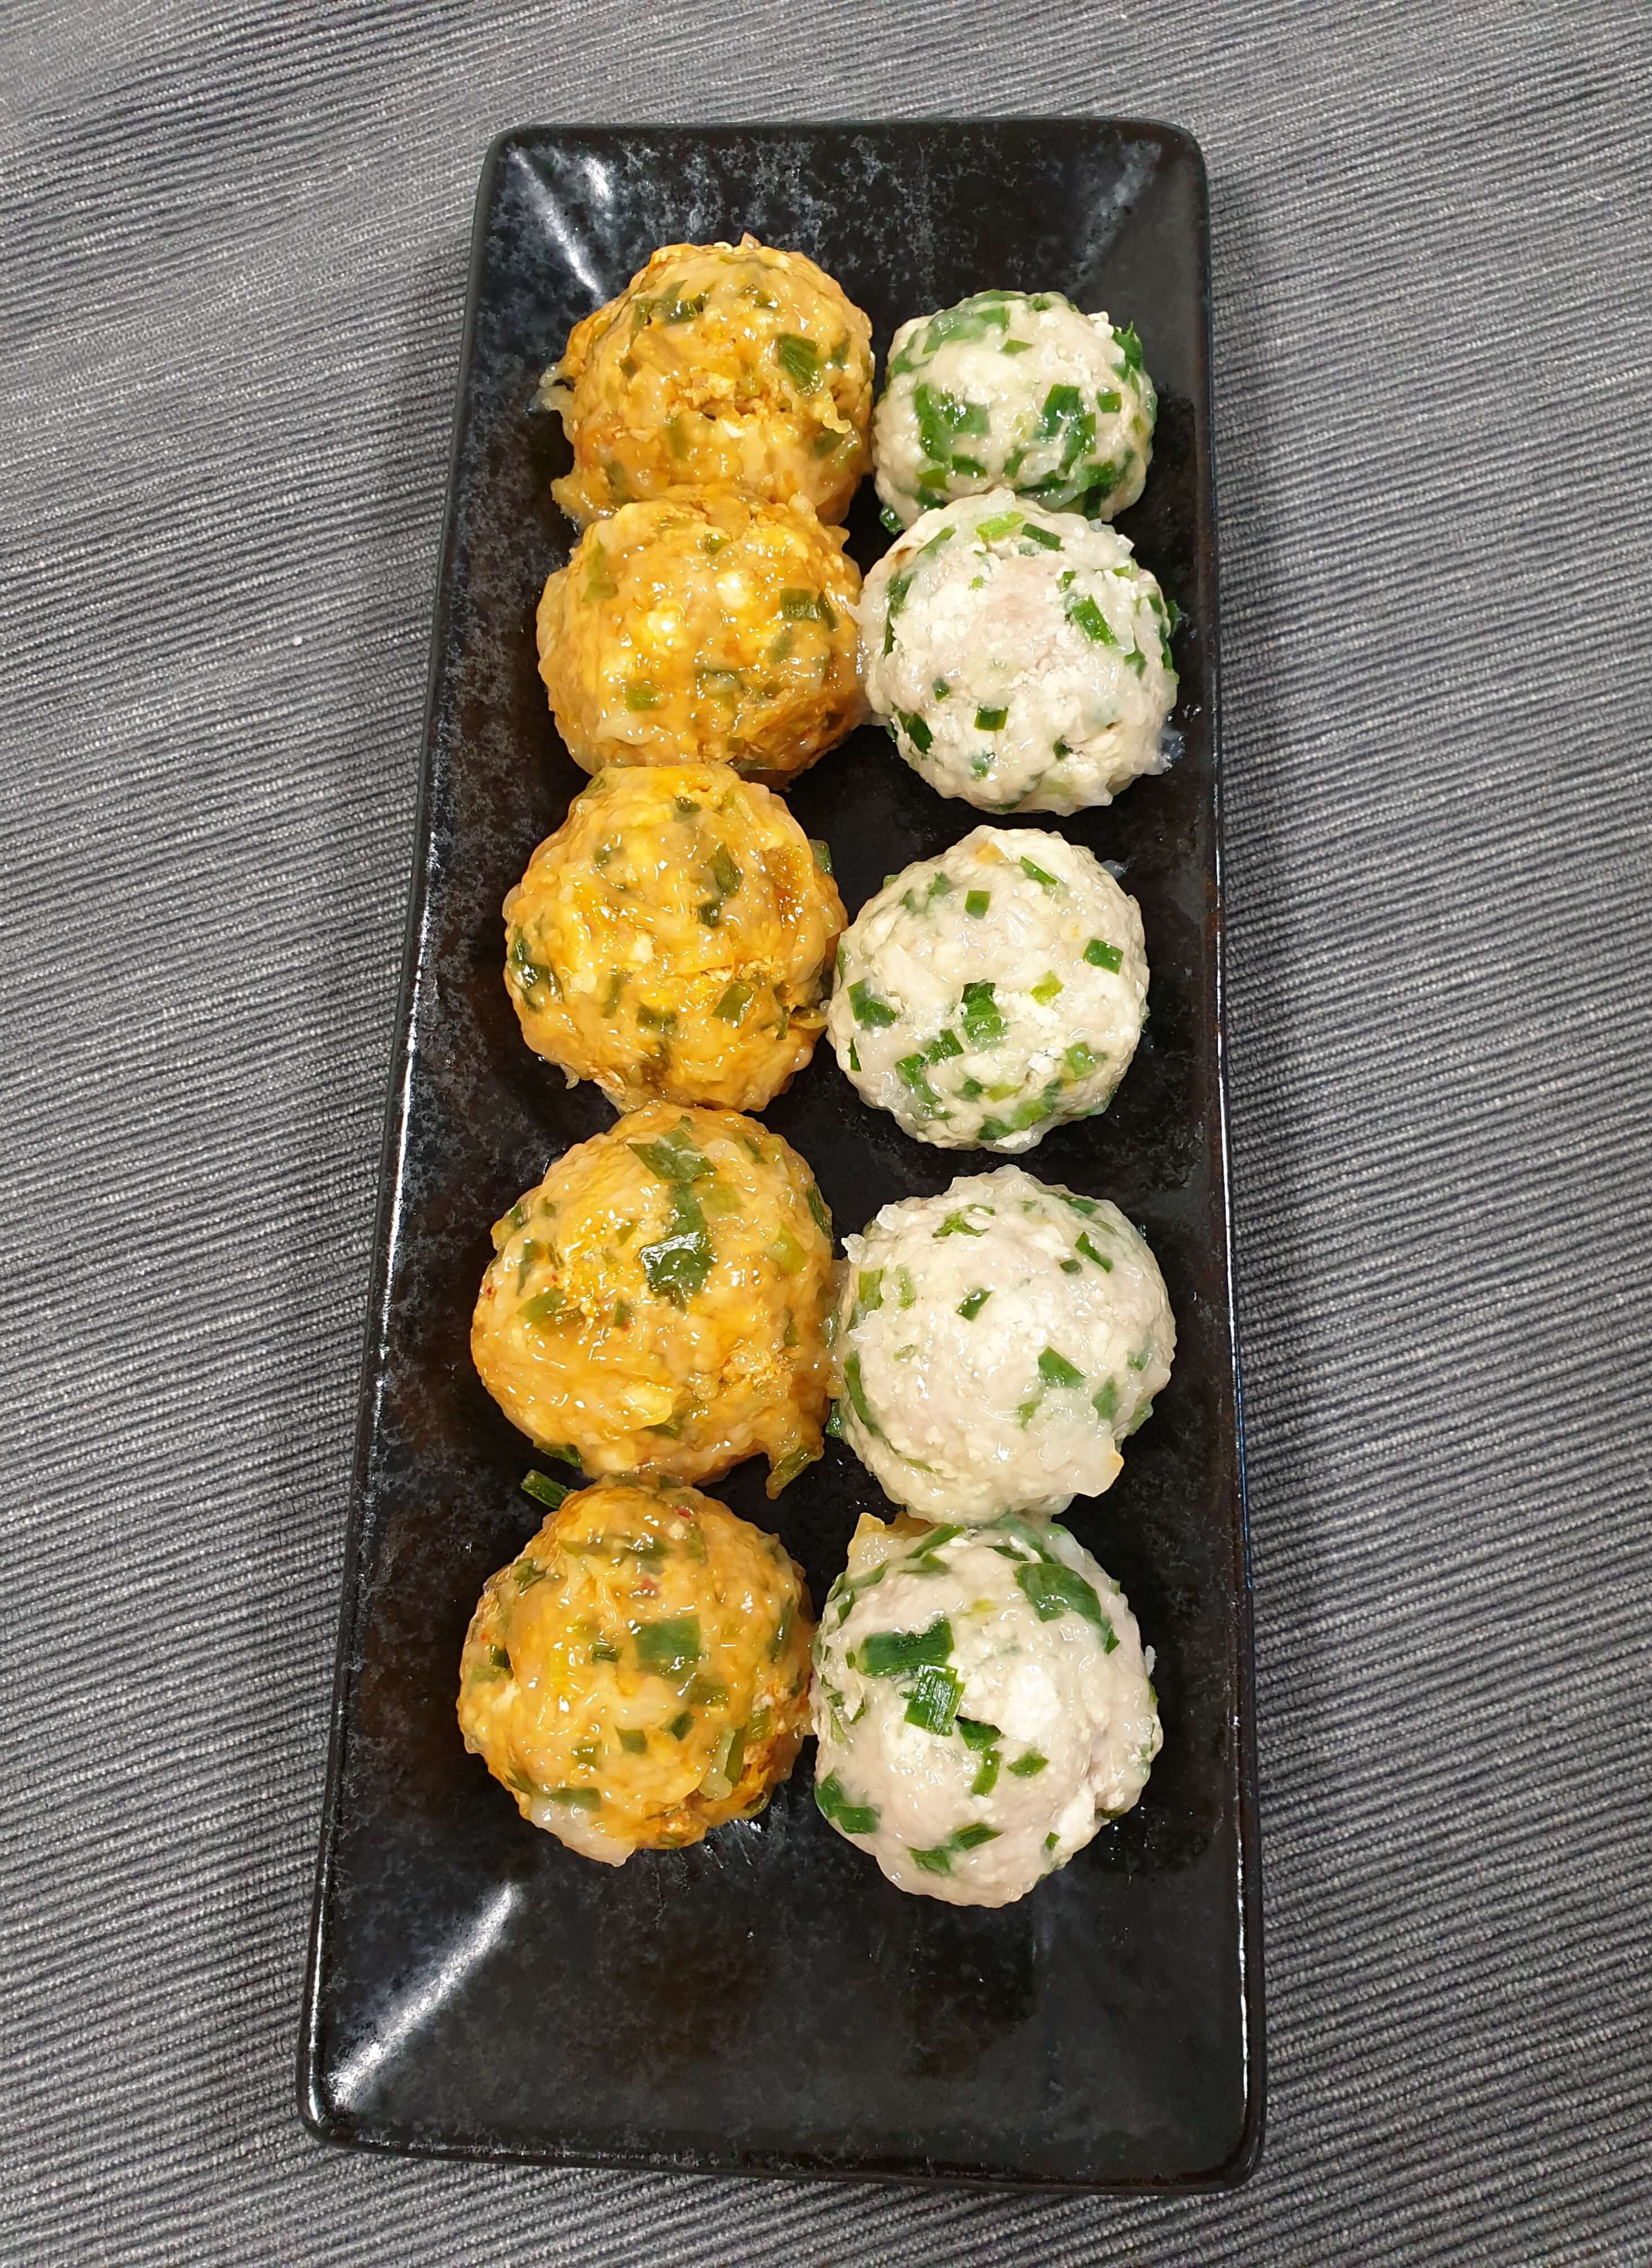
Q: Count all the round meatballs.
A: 10